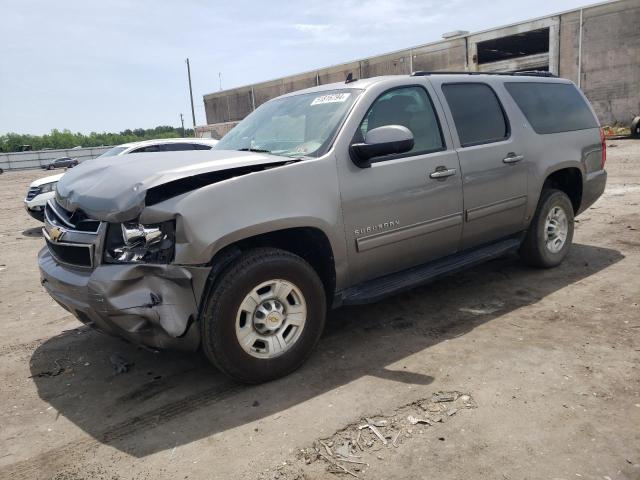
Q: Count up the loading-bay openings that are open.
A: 1